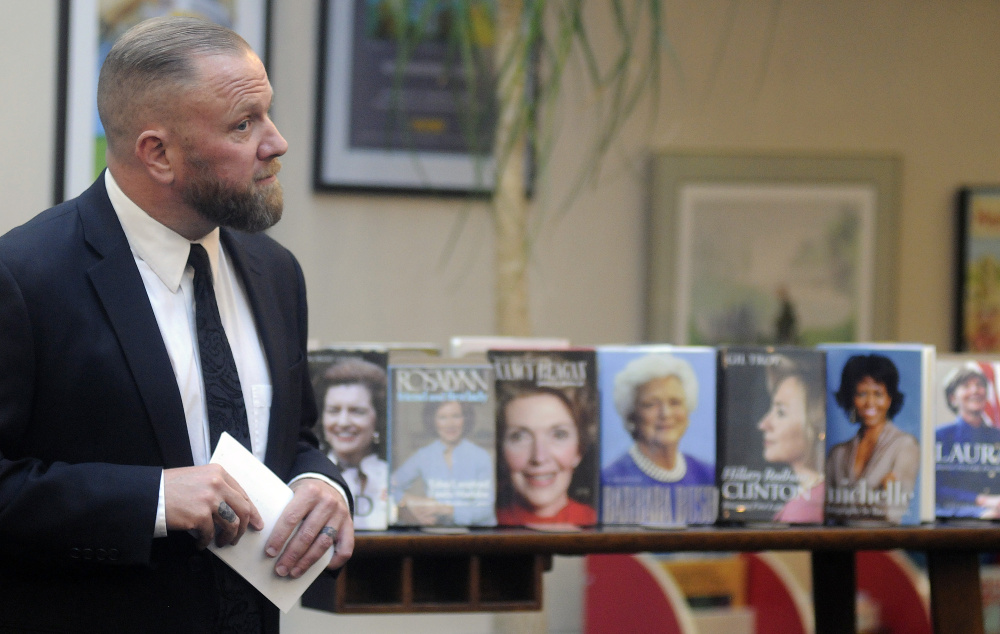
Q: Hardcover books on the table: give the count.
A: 7